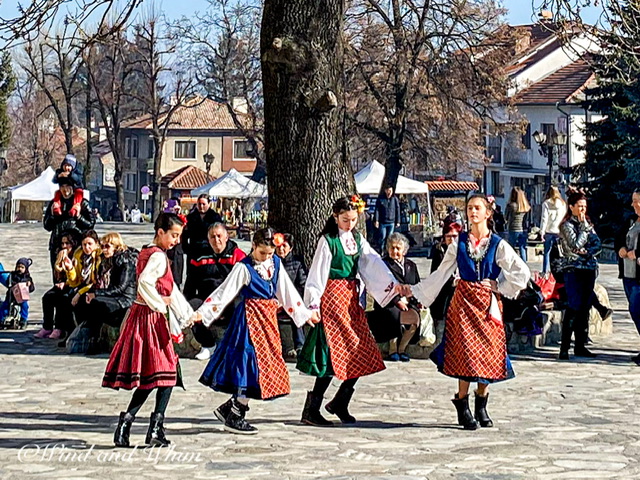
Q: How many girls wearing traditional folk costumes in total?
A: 4